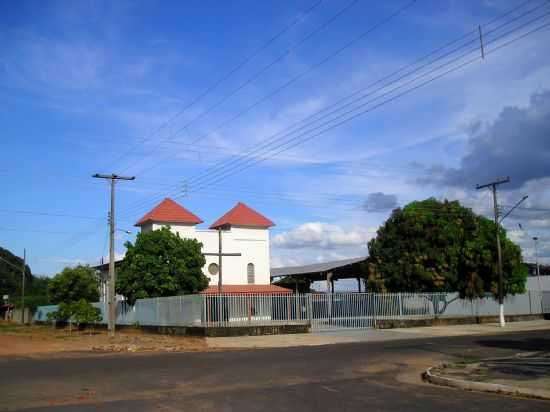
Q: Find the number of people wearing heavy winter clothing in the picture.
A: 0